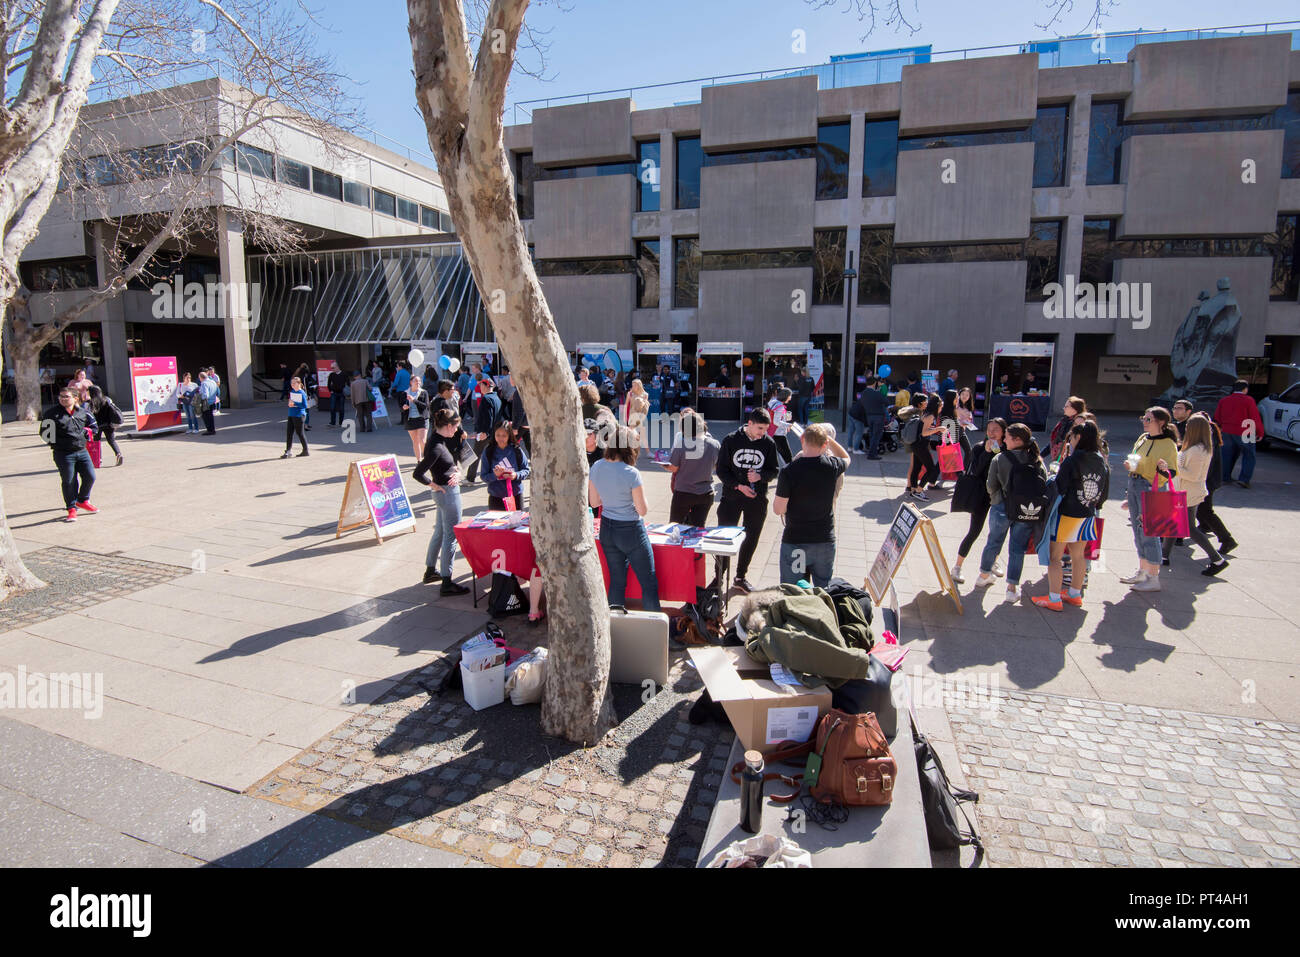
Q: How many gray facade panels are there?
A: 12